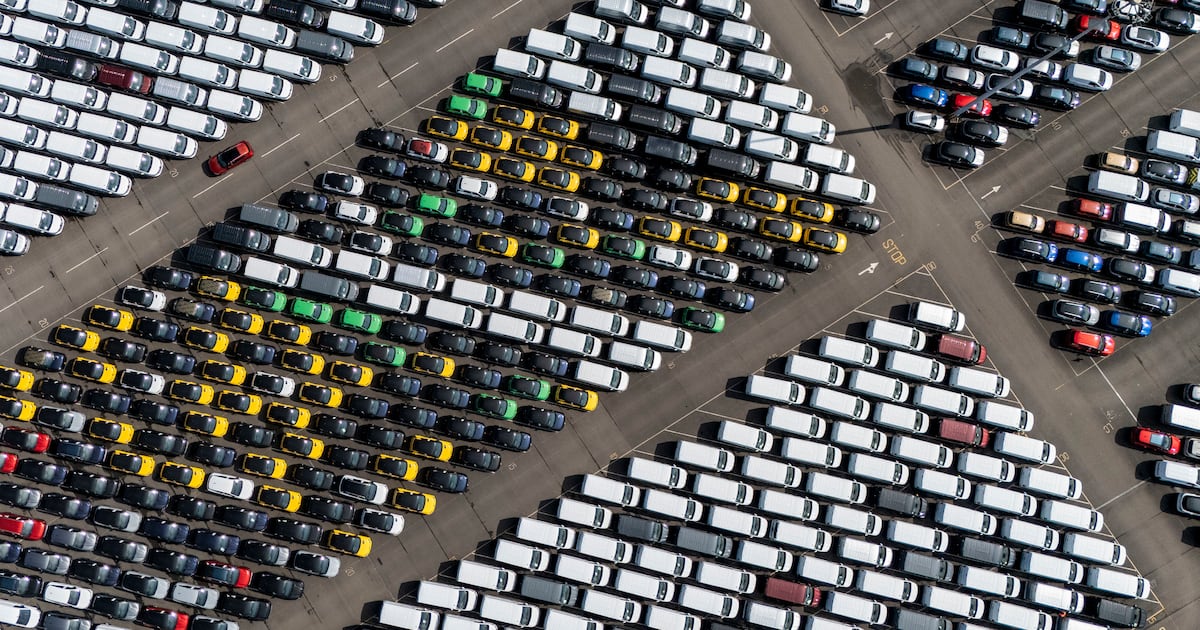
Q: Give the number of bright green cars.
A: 13